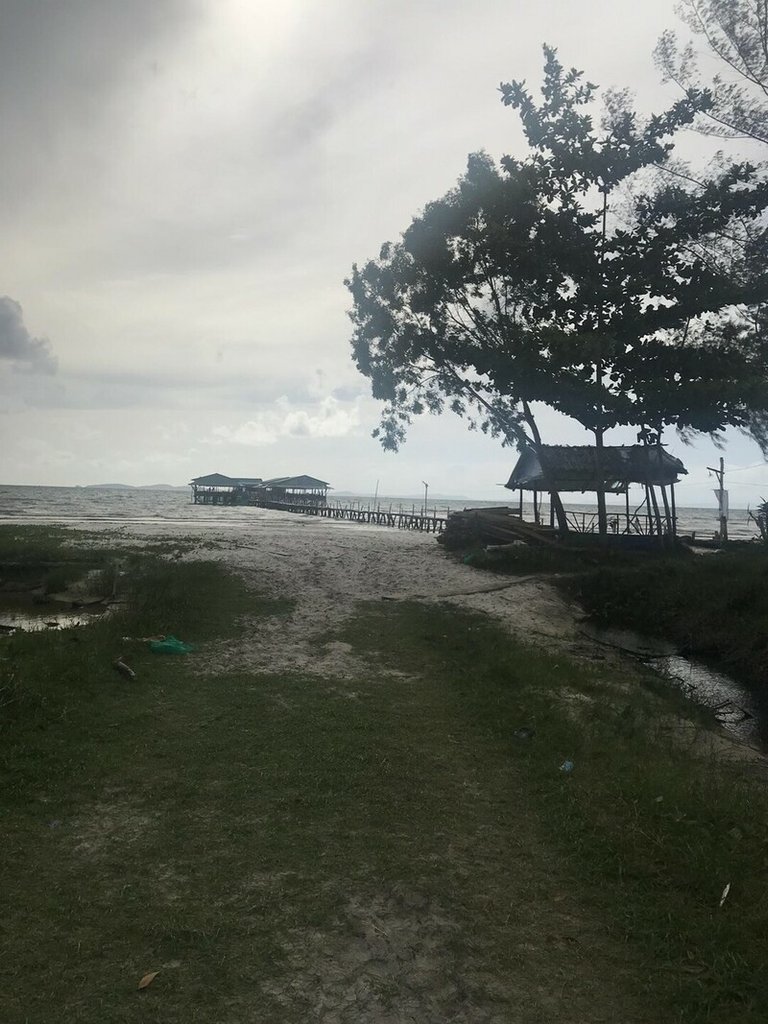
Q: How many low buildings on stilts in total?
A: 2